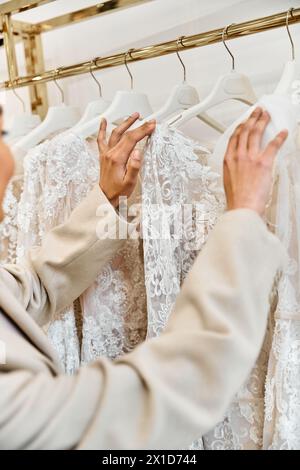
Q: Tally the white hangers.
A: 7